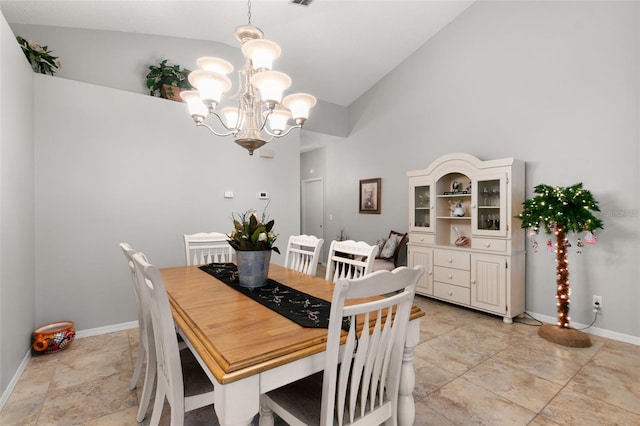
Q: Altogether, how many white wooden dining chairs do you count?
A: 6